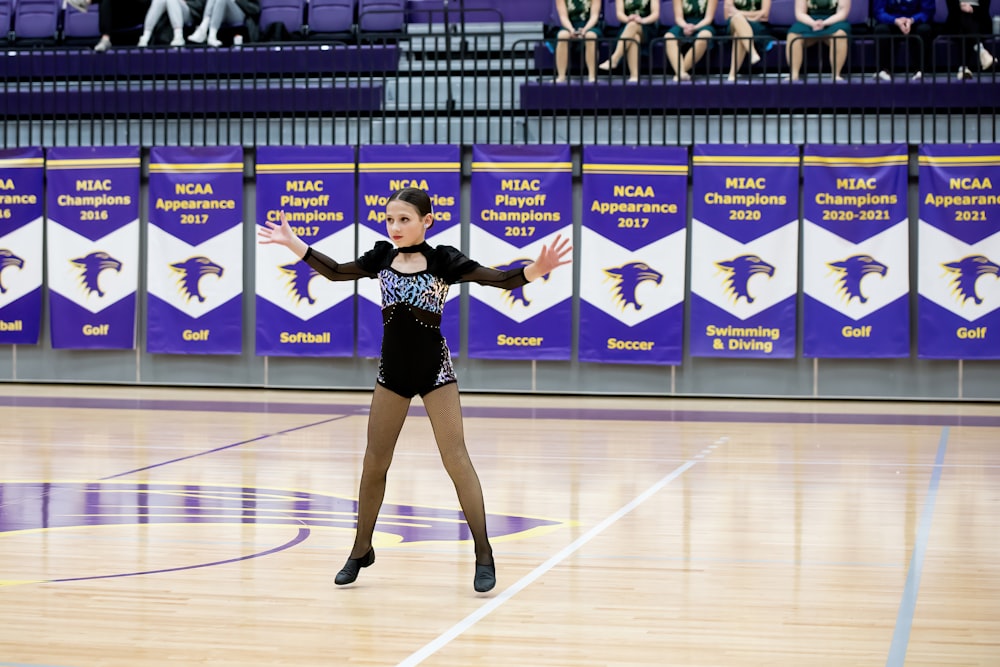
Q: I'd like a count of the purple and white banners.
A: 10